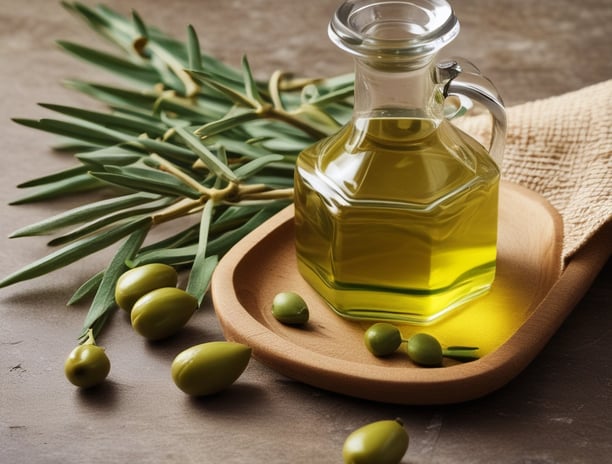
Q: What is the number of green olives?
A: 8